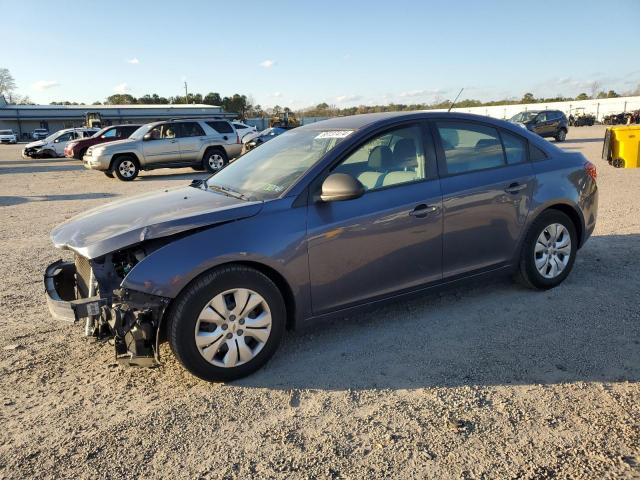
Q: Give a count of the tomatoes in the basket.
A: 0